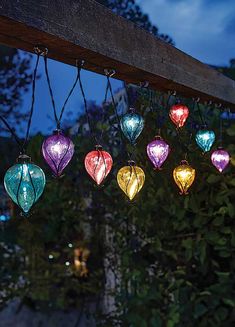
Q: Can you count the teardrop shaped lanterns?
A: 10